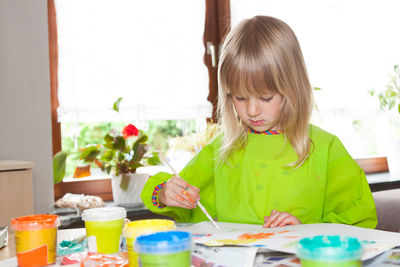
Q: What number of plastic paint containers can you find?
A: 5